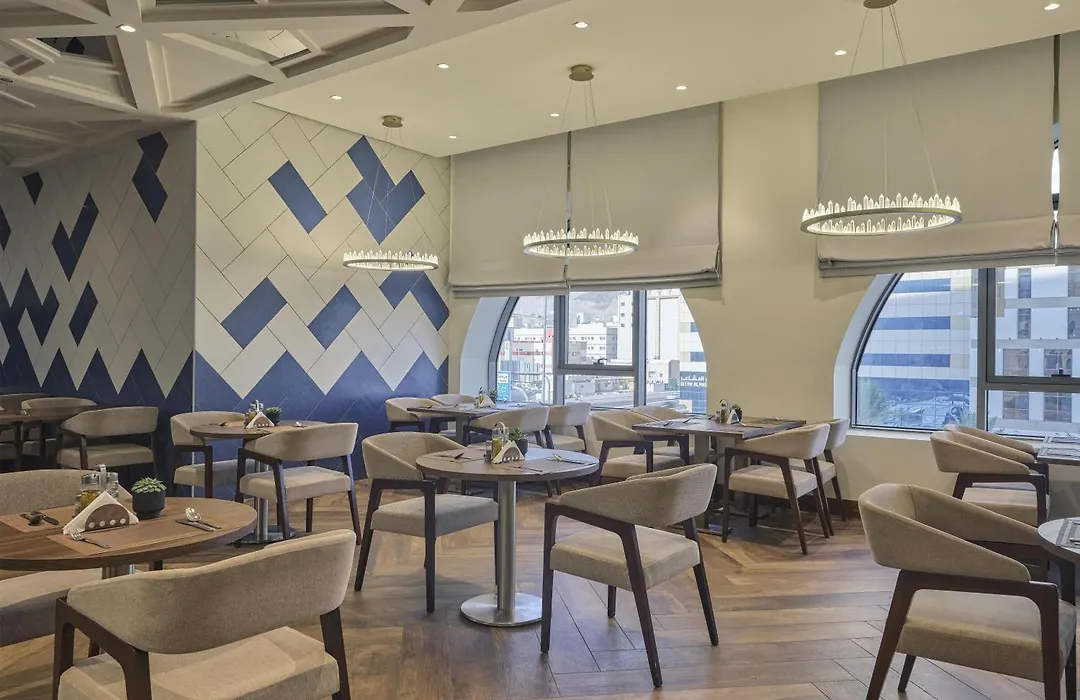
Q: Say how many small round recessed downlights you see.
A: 9